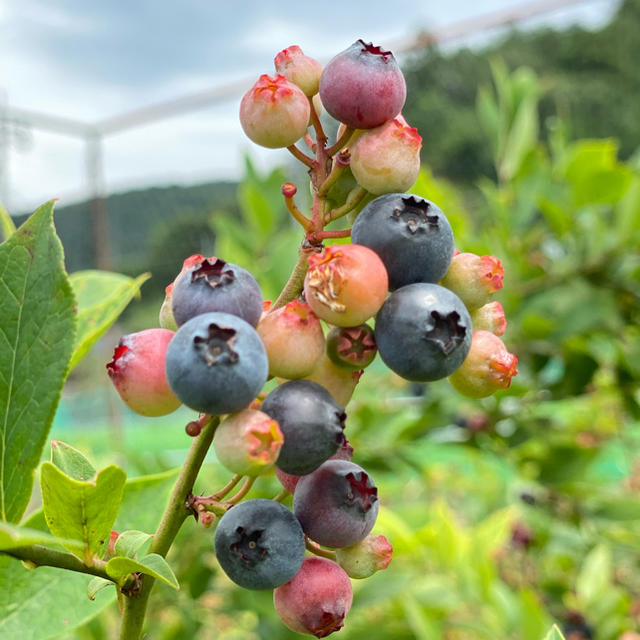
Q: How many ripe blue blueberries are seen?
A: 7